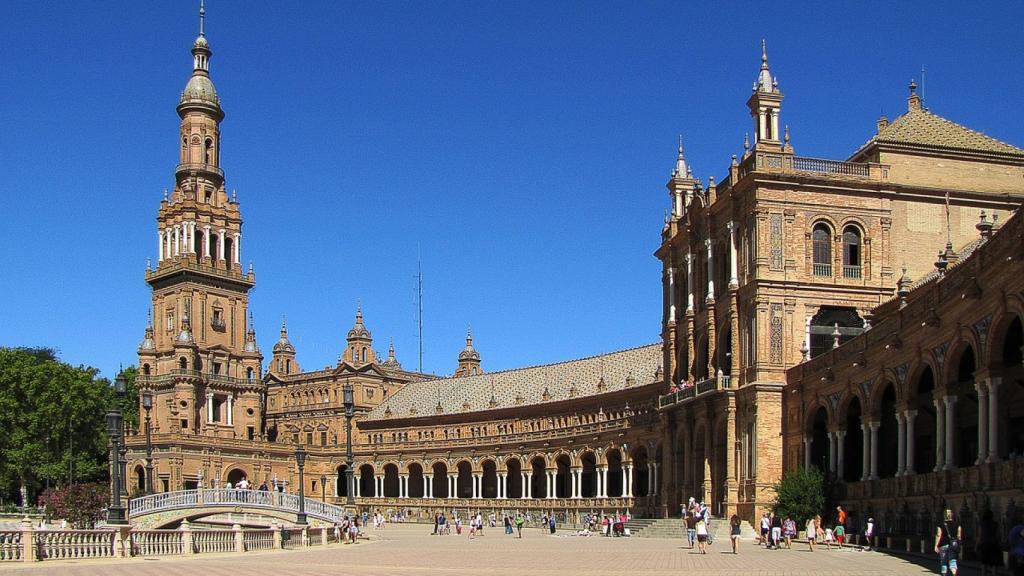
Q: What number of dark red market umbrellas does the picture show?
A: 0